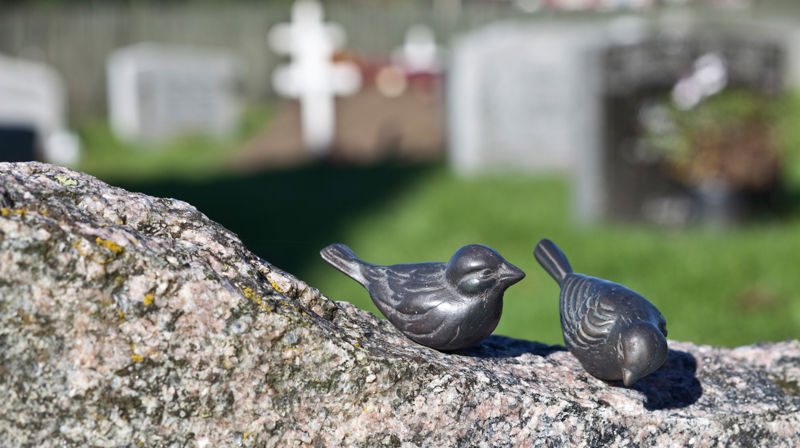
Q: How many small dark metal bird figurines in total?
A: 2